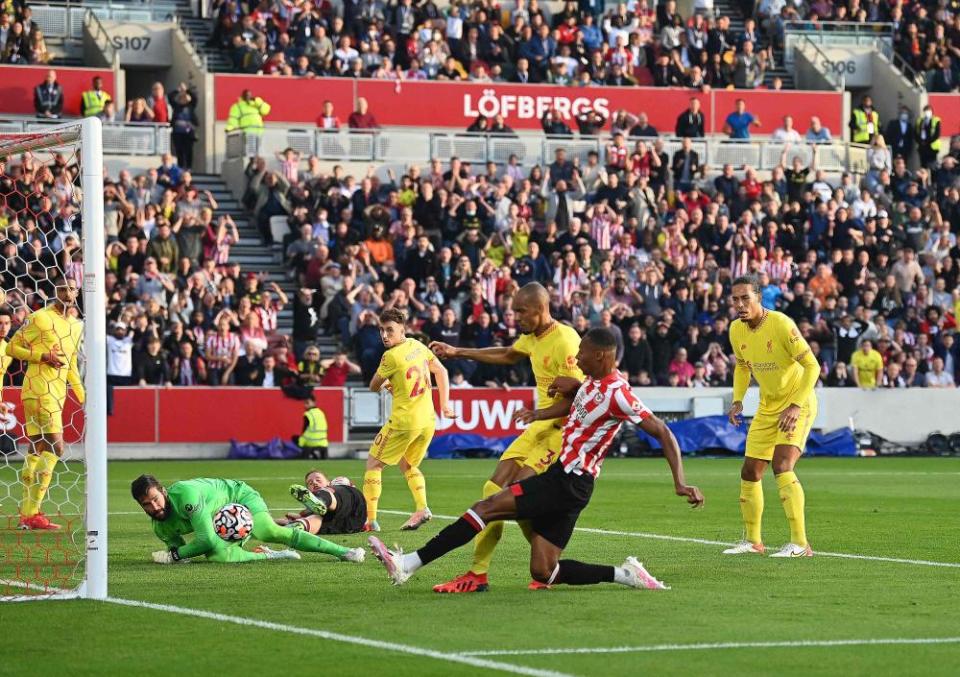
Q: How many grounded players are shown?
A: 2